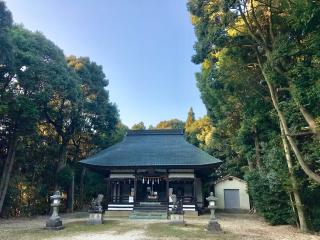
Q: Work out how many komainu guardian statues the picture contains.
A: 2